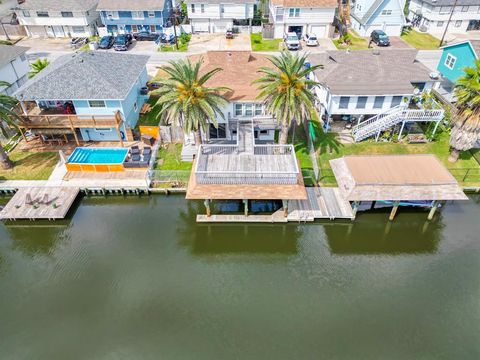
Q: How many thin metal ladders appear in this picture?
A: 1